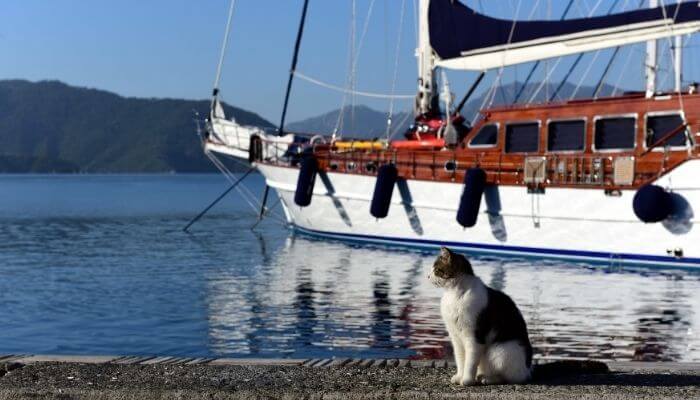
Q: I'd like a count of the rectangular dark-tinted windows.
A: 4